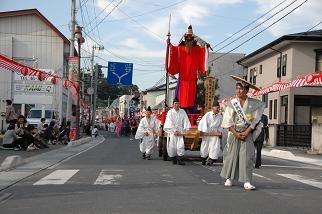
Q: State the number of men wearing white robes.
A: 3